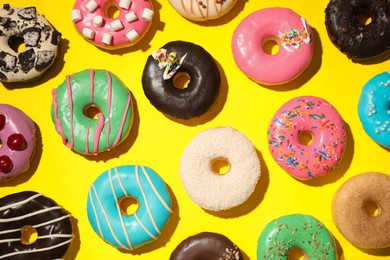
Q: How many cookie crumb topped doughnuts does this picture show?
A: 1